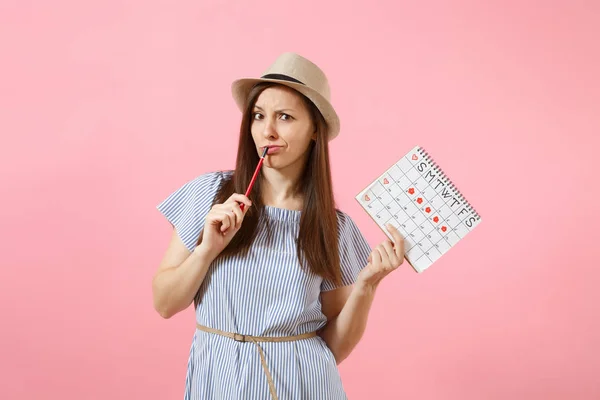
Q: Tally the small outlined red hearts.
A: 3